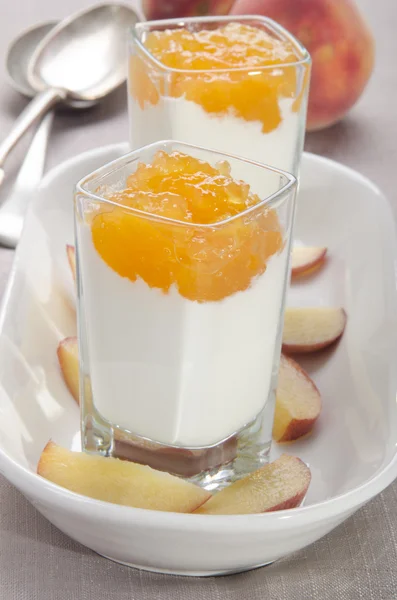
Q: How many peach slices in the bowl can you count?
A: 7